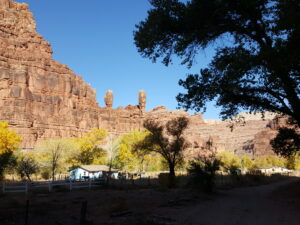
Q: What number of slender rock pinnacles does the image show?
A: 2